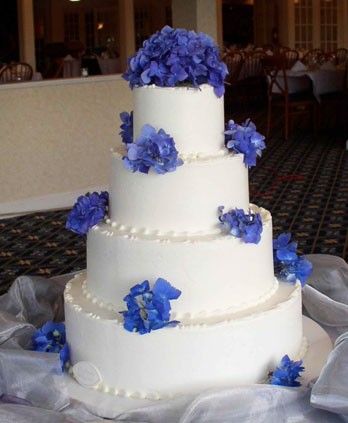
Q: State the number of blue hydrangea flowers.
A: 10